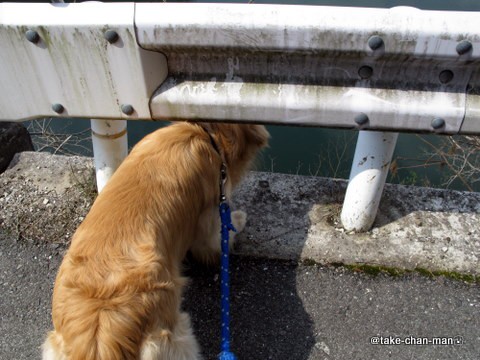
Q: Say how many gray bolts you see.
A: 10